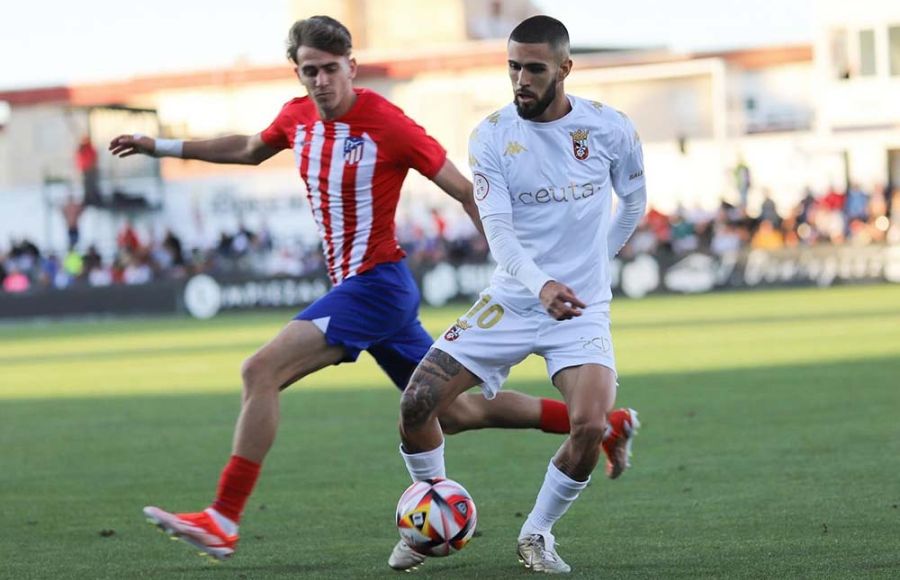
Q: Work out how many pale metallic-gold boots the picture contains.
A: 2